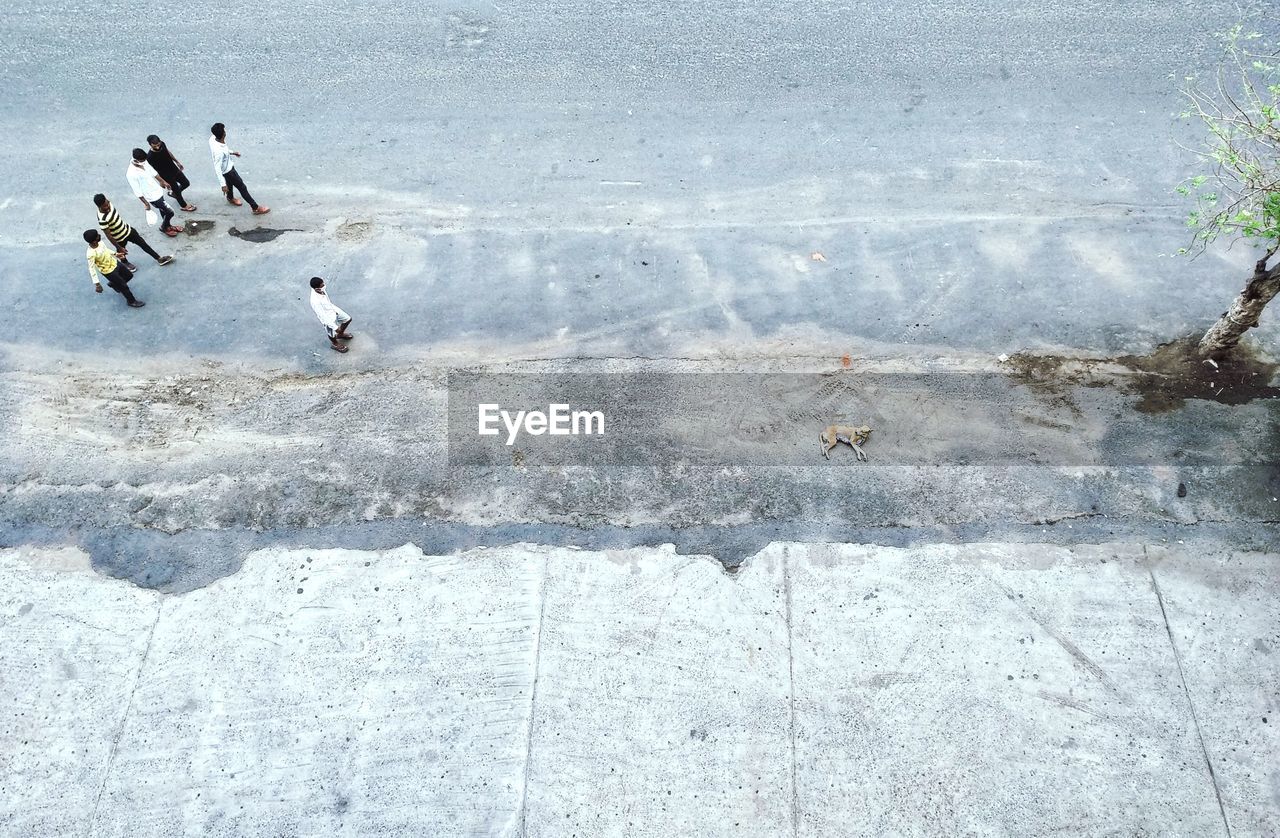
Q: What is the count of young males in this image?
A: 6